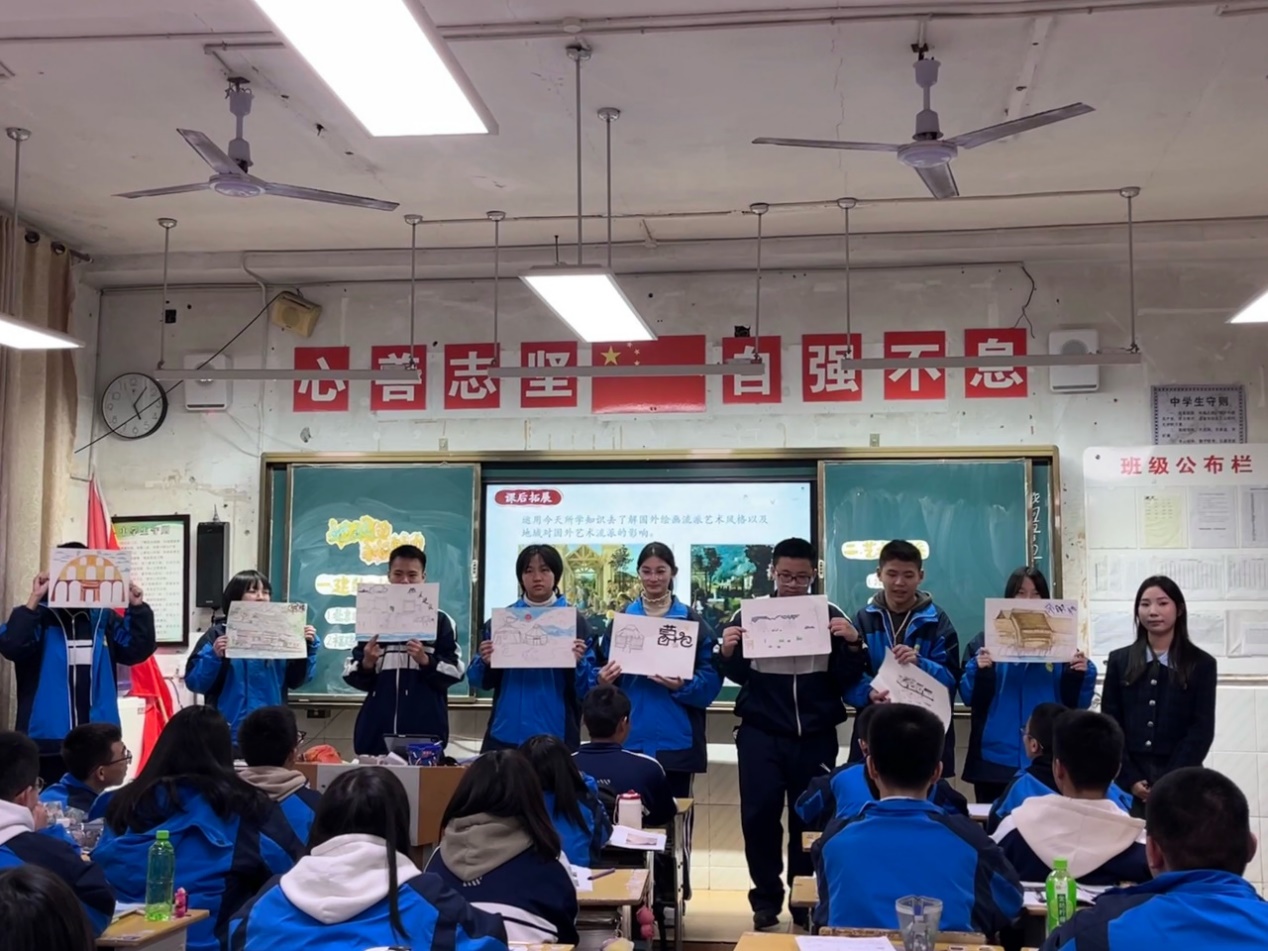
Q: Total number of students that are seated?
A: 14